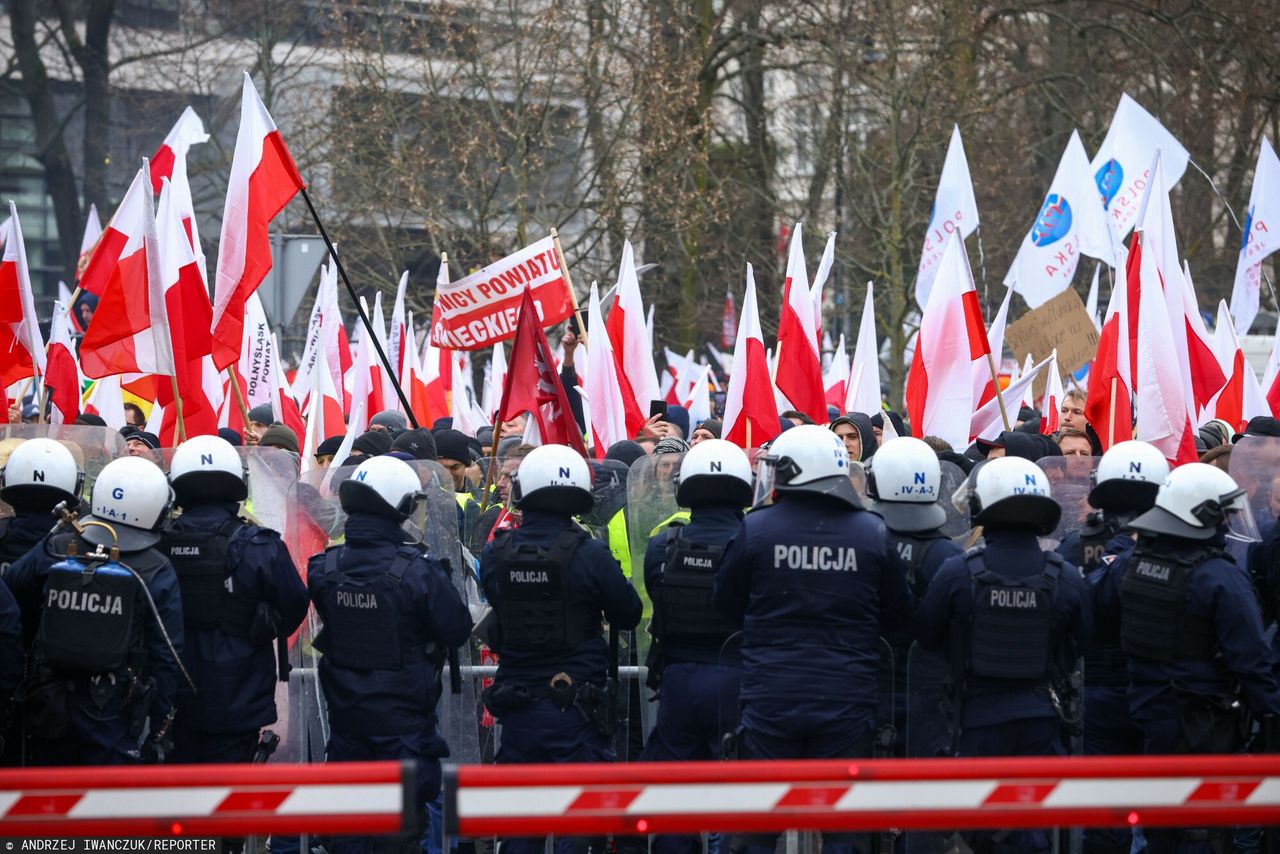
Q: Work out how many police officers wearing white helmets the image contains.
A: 11